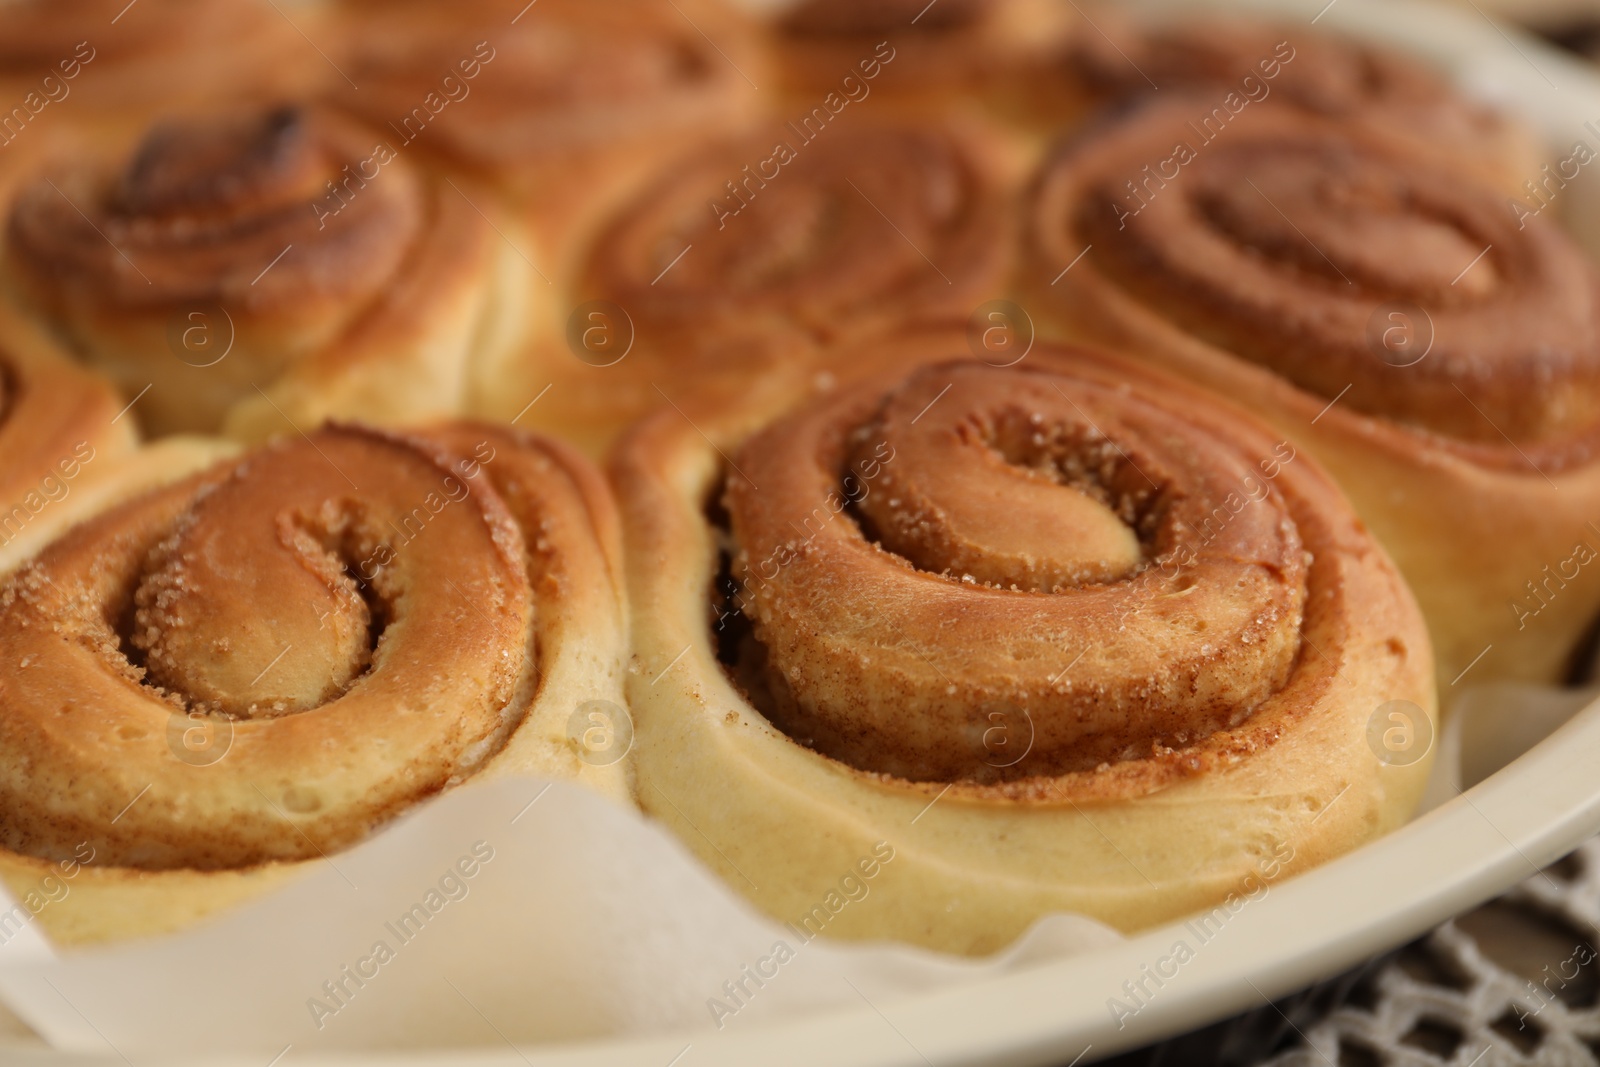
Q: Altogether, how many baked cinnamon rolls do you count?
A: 10